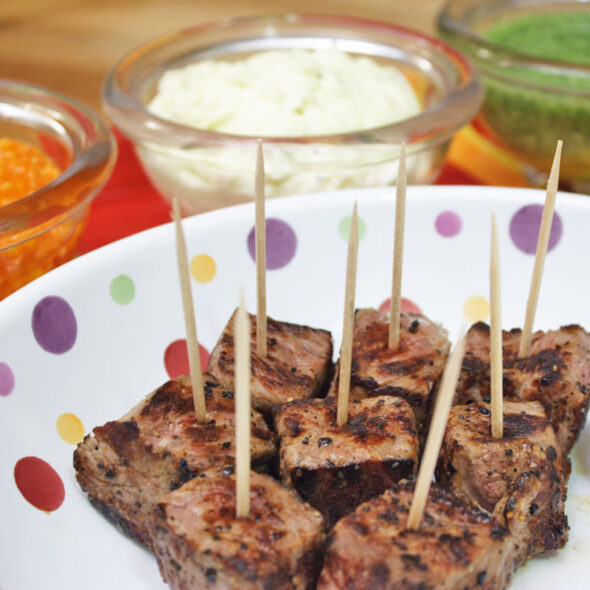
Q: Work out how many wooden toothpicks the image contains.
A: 8